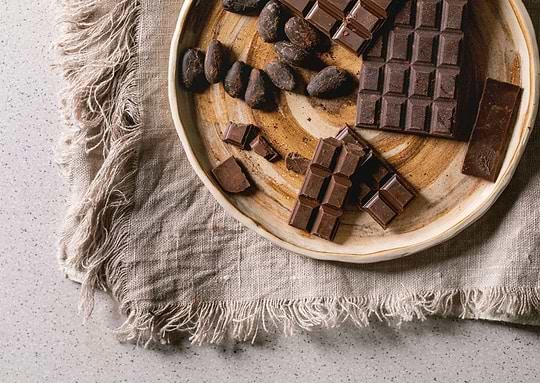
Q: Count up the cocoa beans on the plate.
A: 10